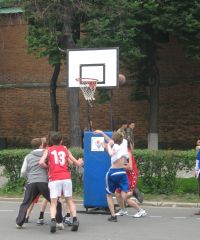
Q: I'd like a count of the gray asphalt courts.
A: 1